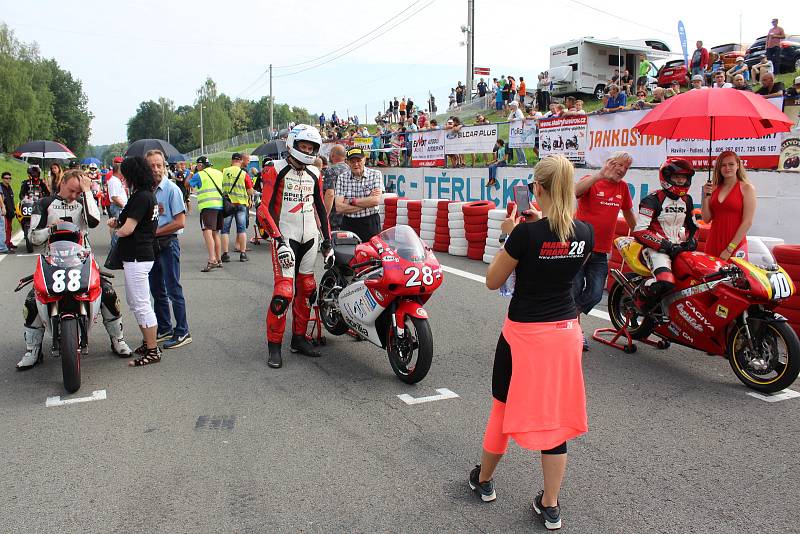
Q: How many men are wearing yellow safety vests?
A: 2